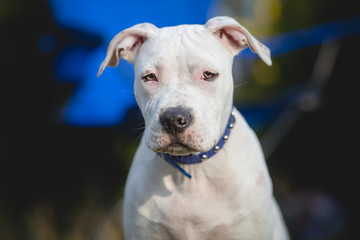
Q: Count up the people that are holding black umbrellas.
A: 0